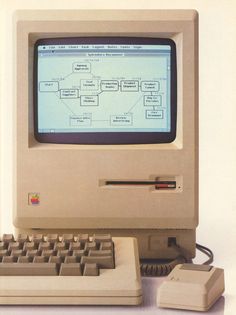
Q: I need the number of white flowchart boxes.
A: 12